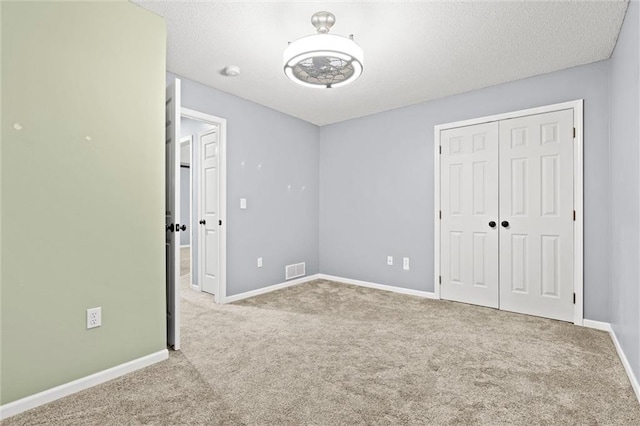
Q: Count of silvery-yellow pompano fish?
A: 0